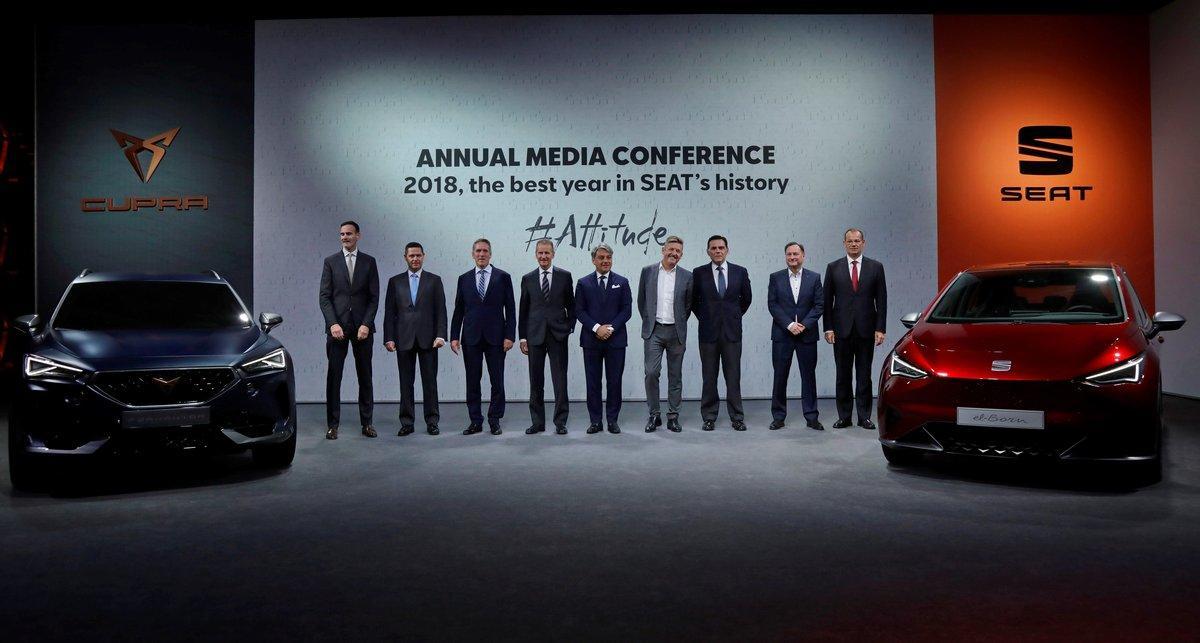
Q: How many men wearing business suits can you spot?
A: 9